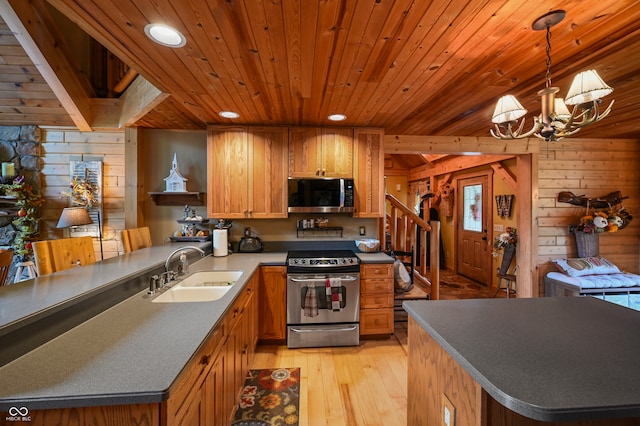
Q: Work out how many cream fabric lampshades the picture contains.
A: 3